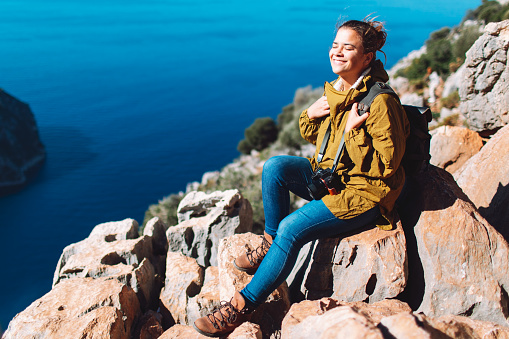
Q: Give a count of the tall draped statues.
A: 0